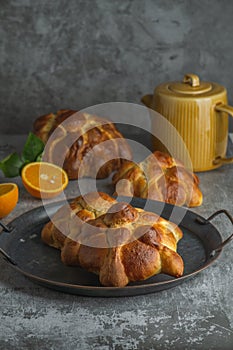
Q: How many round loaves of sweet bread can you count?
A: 3